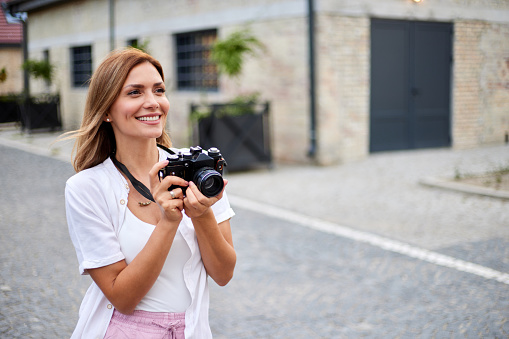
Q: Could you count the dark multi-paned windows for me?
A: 2